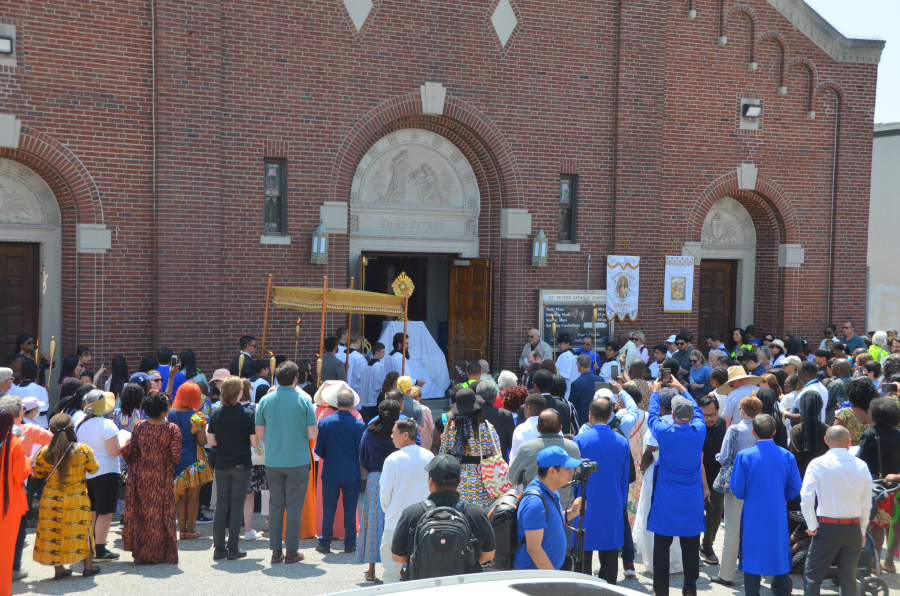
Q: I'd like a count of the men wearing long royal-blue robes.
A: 3